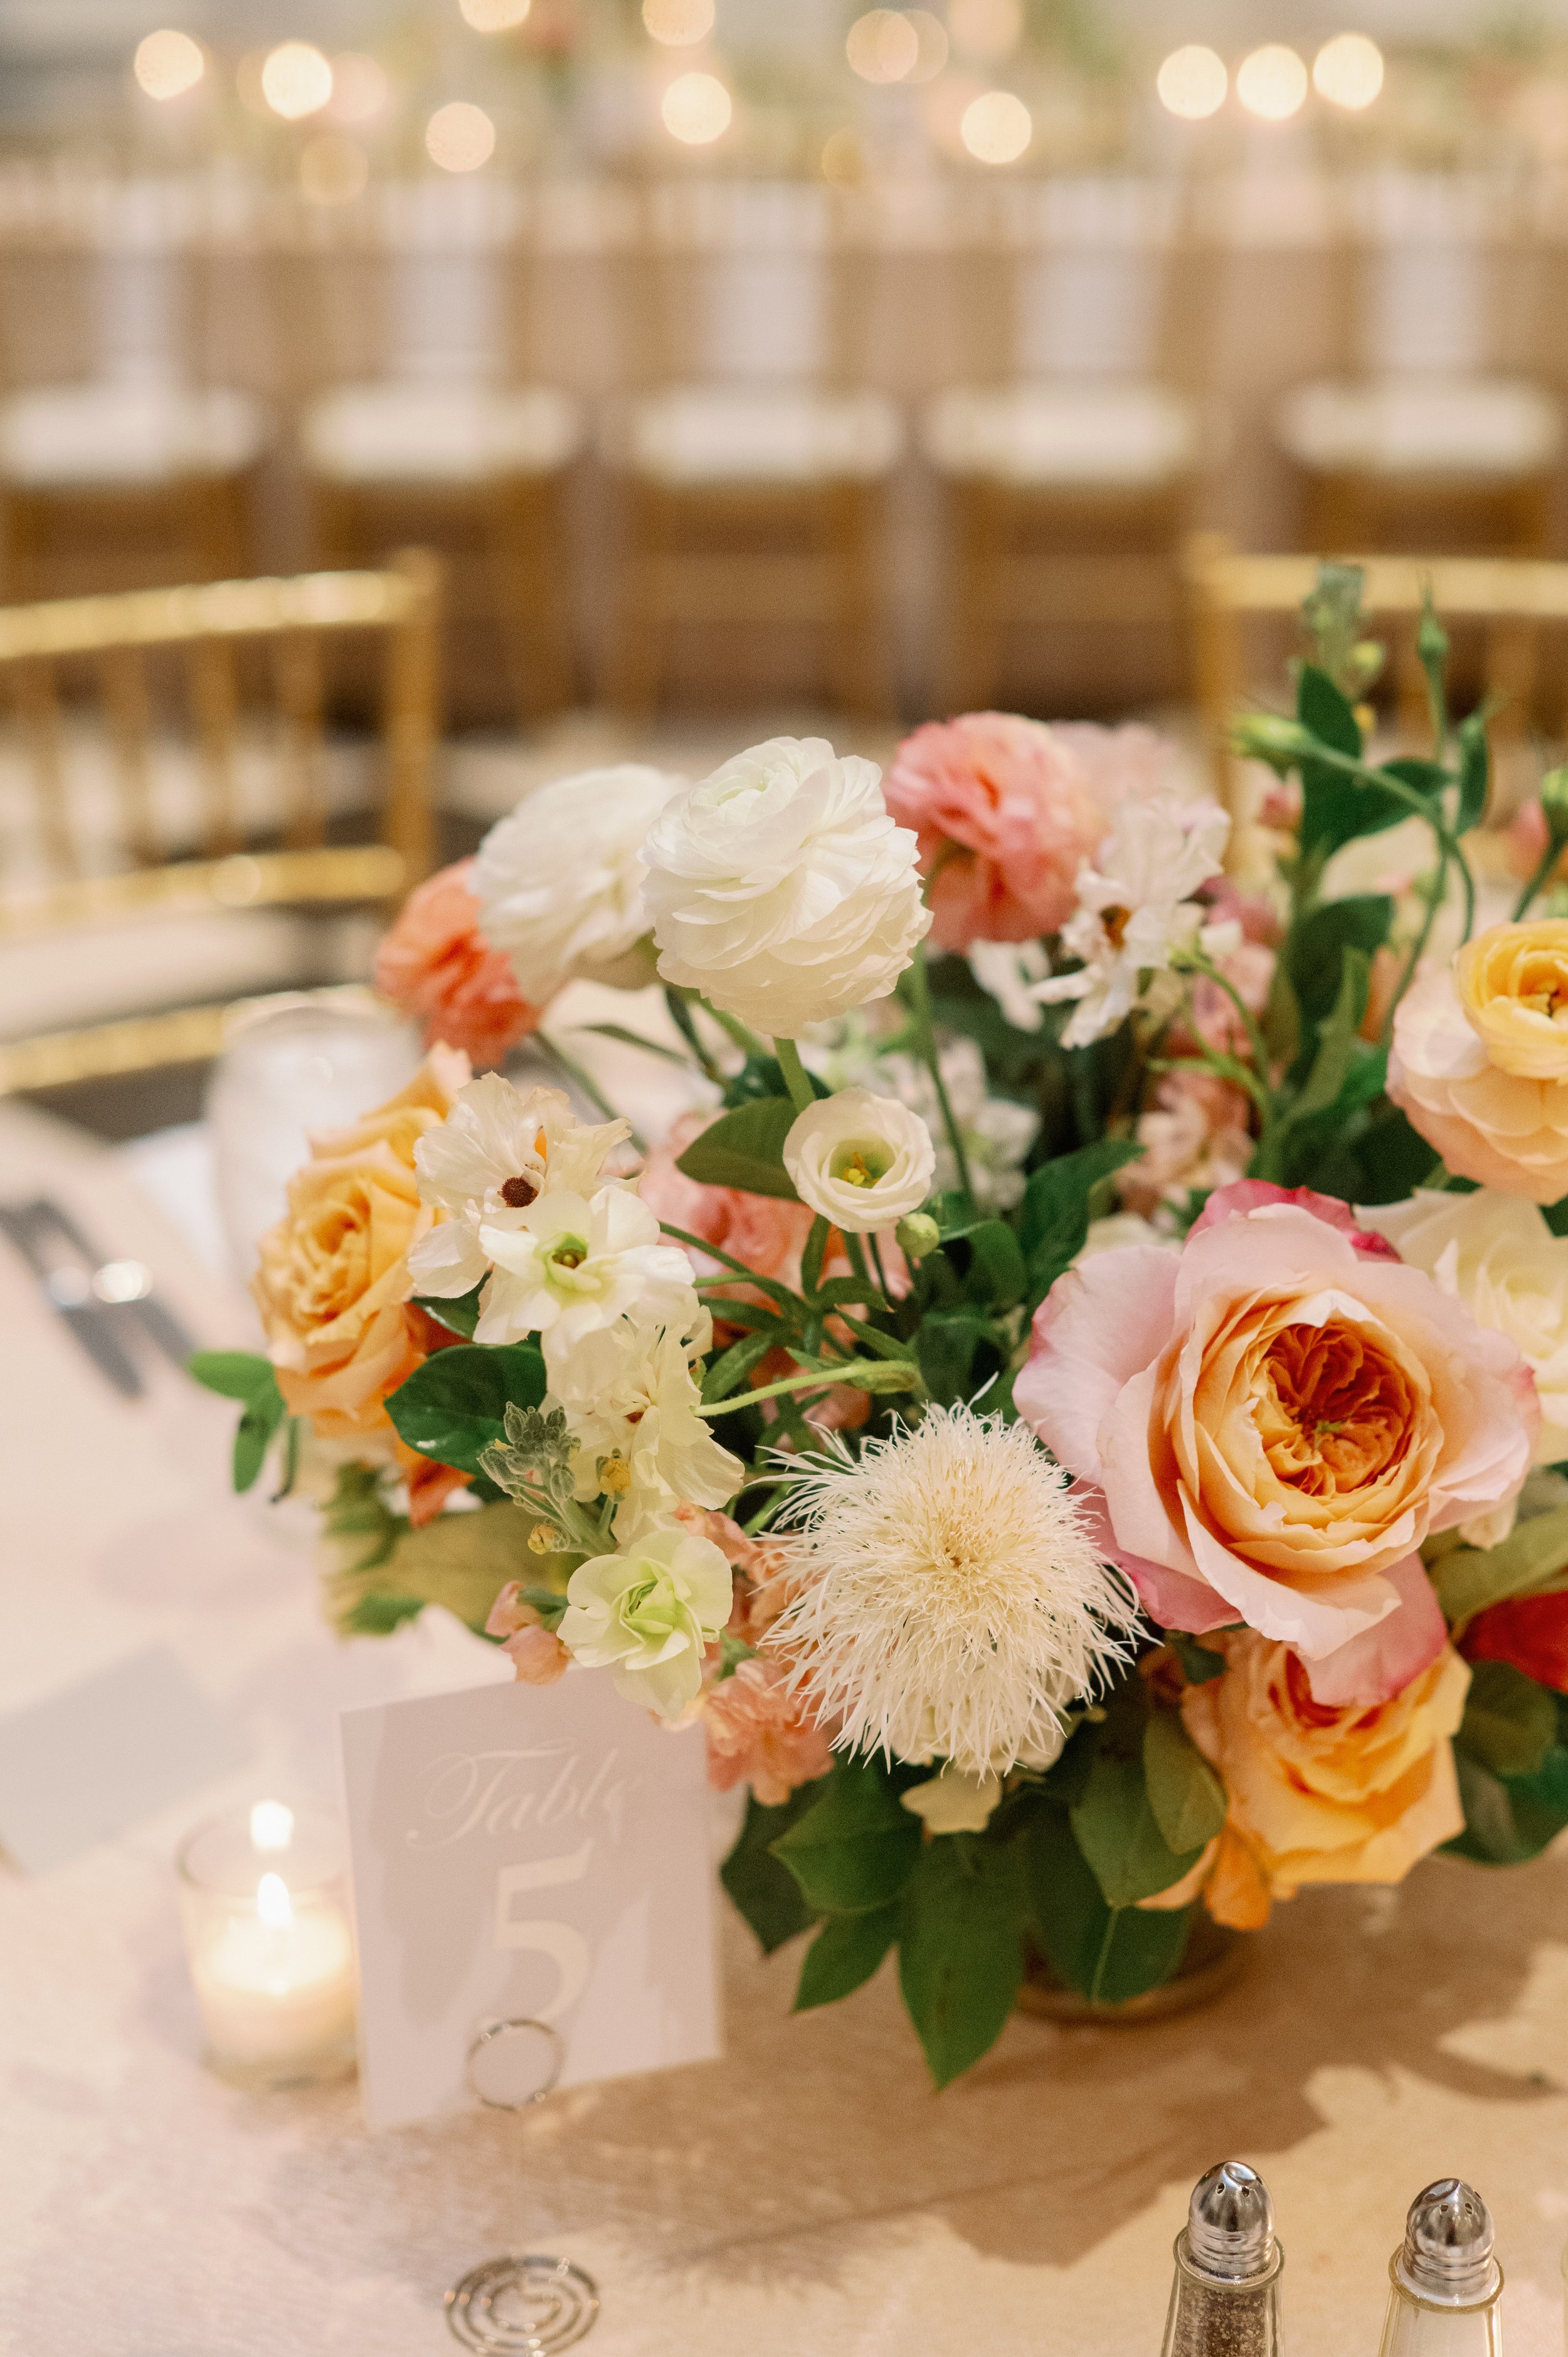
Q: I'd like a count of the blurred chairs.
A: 7